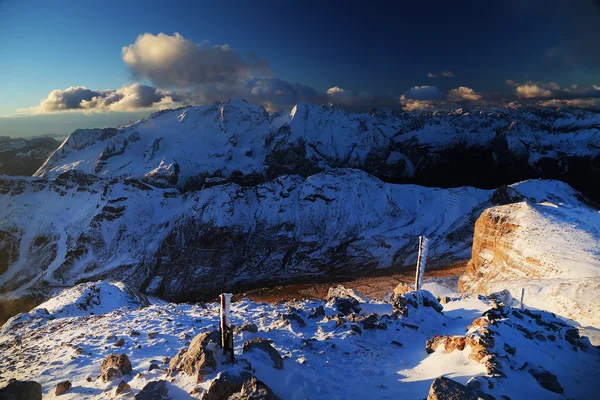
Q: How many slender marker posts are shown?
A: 3